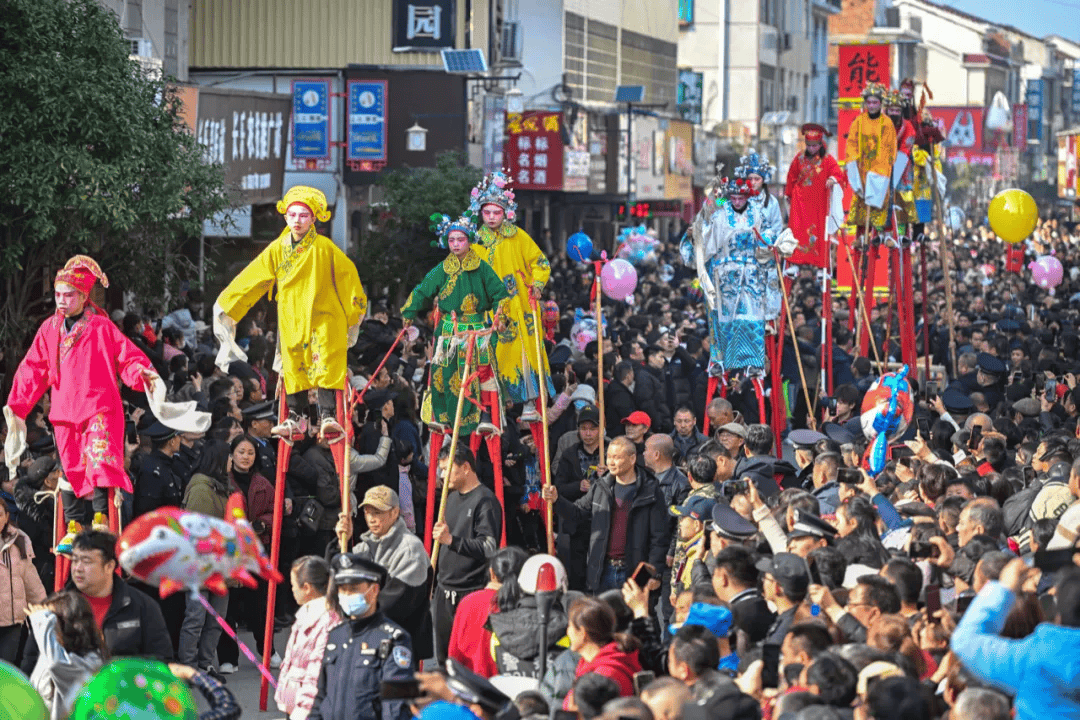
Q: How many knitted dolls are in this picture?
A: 0